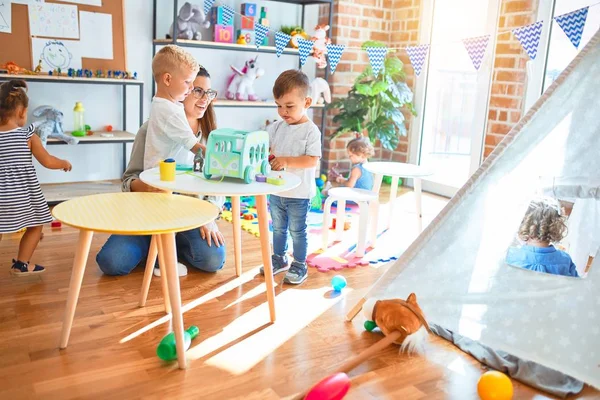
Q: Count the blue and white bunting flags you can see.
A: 11